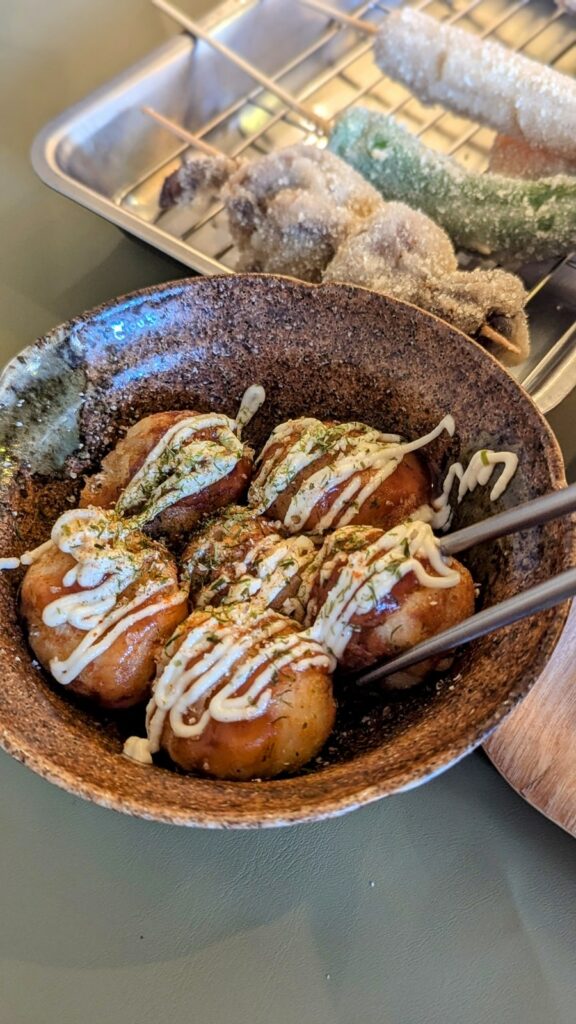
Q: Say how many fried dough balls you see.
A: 6